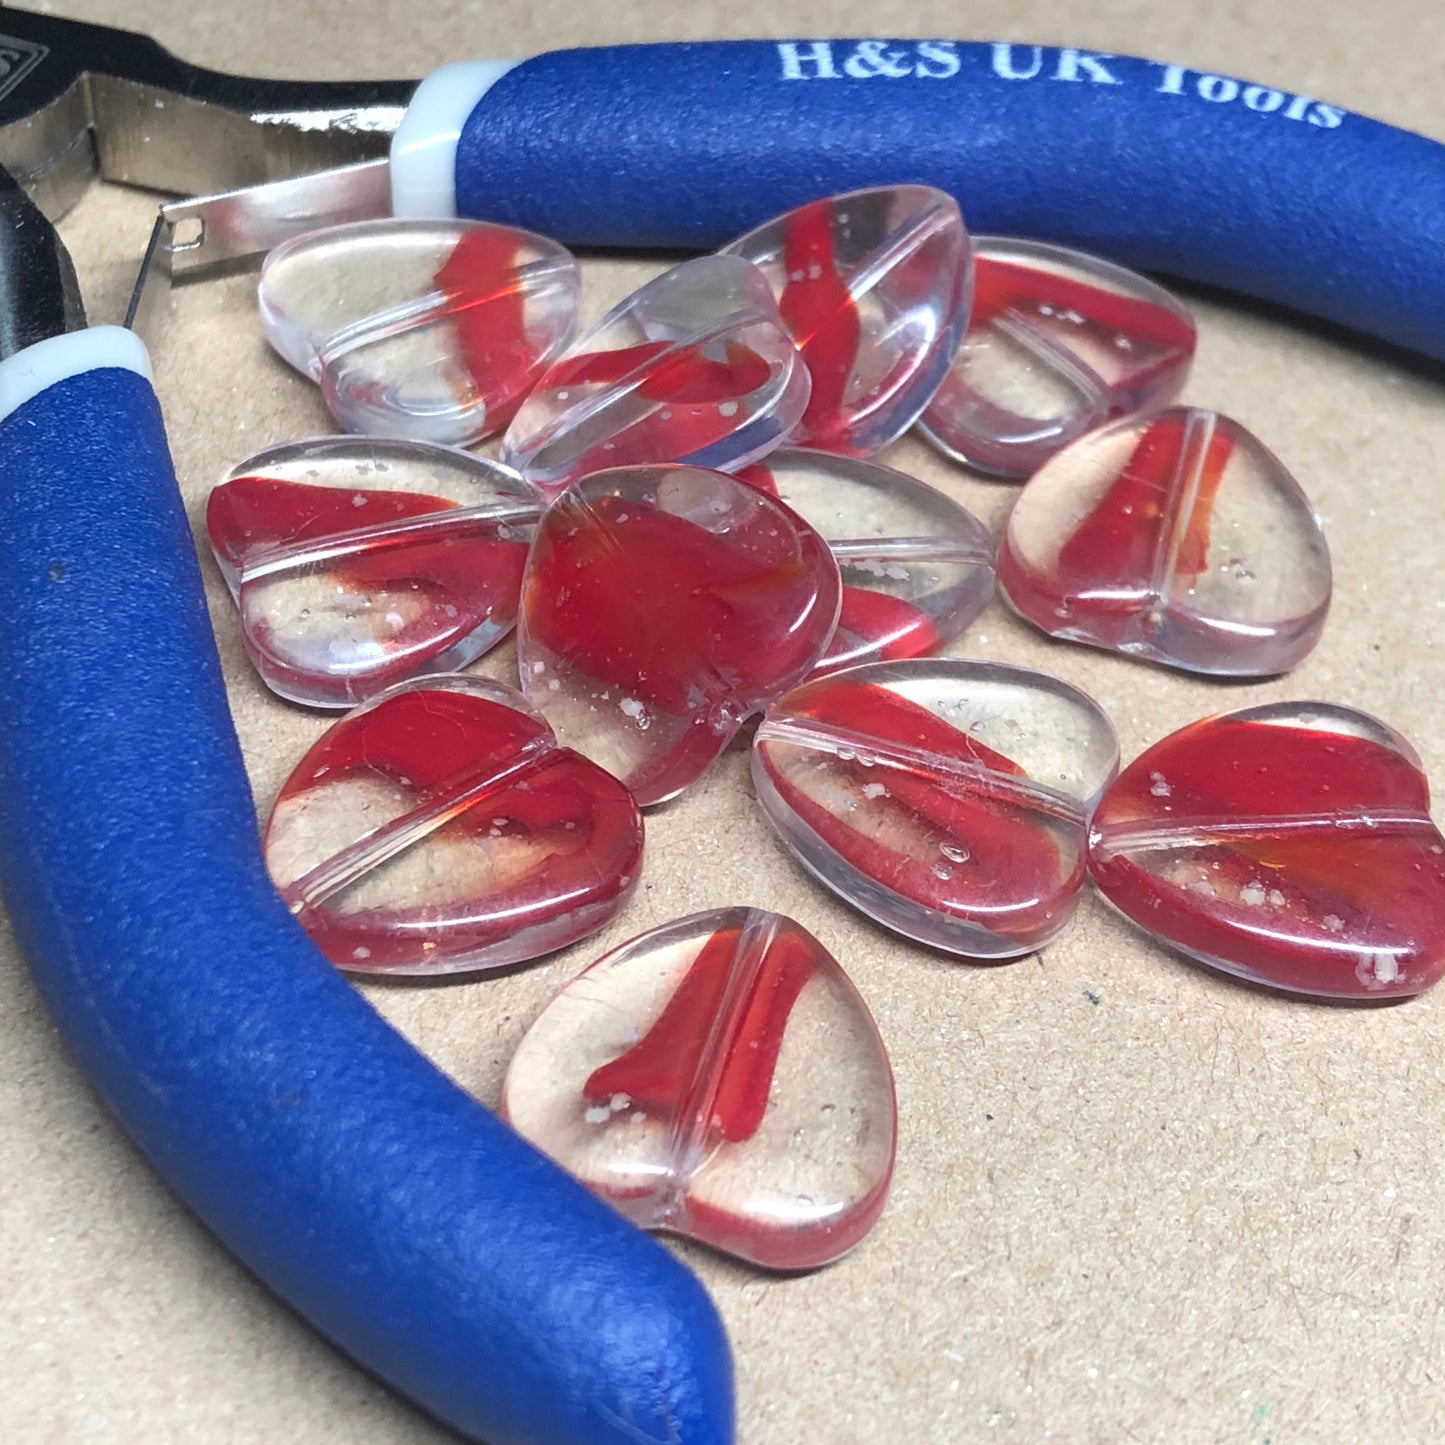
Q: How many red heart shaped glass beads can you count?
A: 12